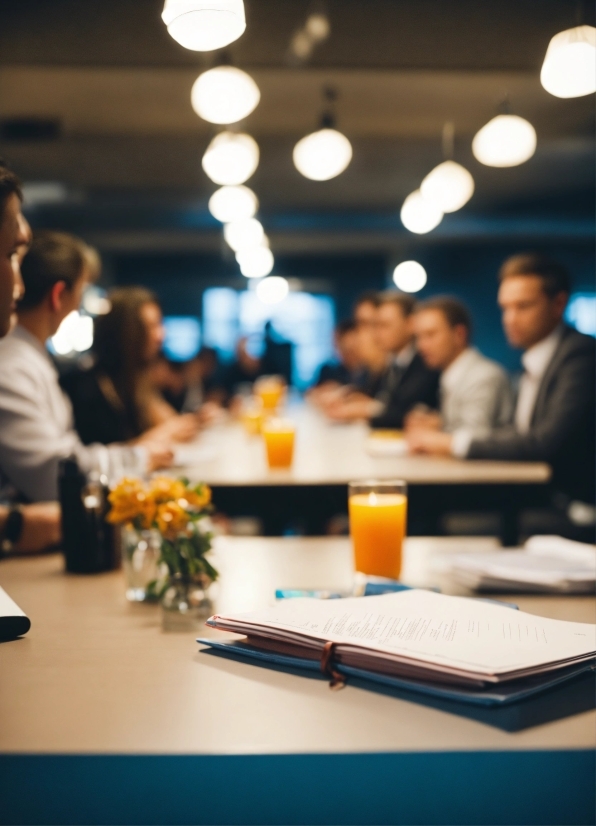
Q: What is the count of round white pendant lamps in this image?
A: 13